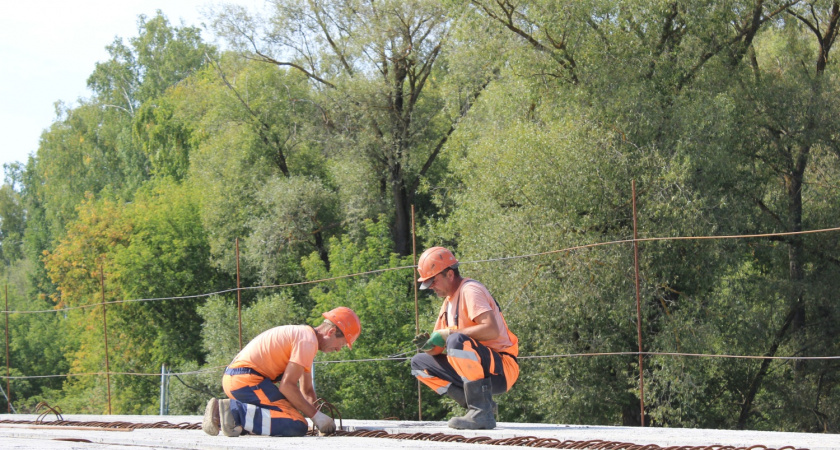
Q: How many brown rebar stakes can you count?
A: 5